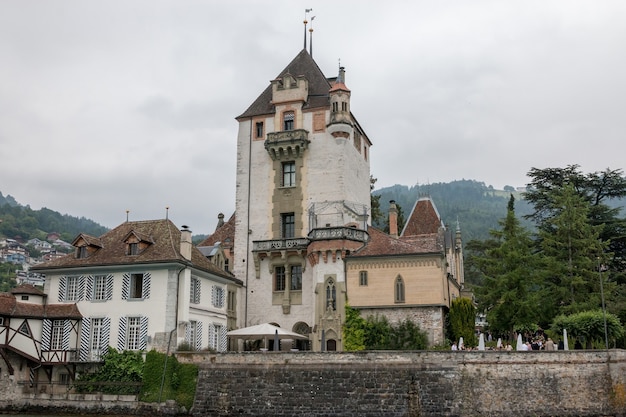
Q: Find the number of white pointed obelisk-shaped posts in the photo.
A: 5